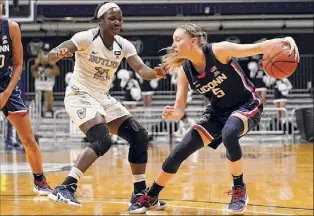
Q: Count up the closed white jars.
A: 0